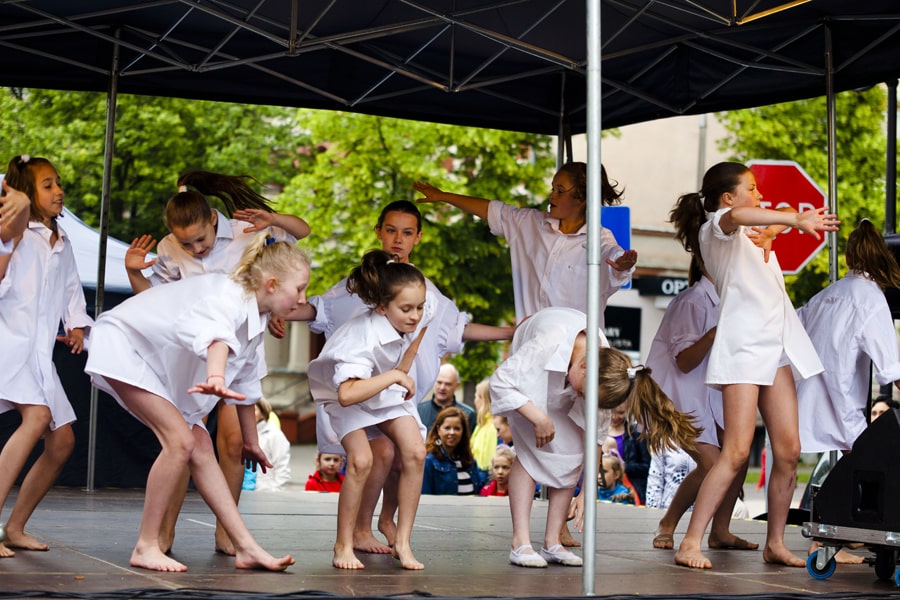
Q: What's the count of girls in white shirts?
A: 10